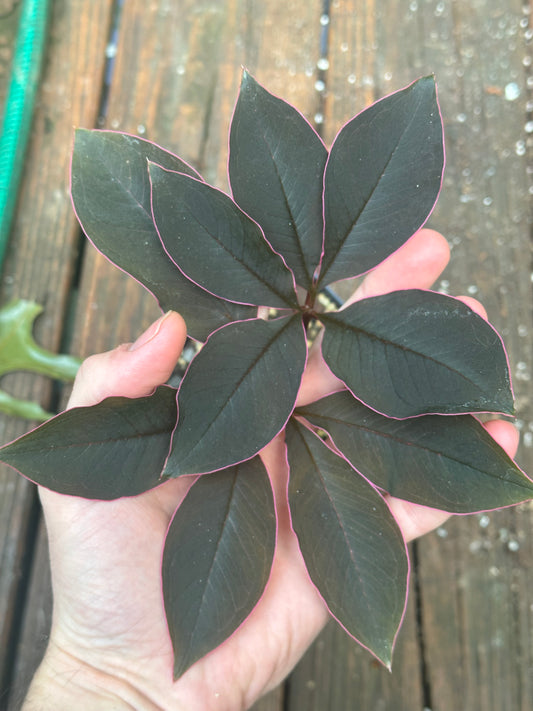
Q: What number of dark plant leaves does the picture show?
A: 10